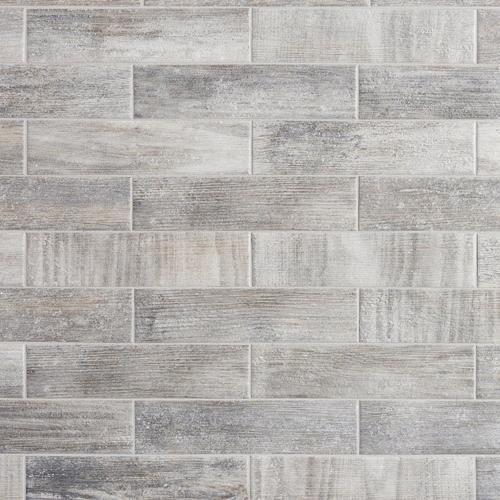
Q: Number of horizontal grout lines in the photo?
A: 9